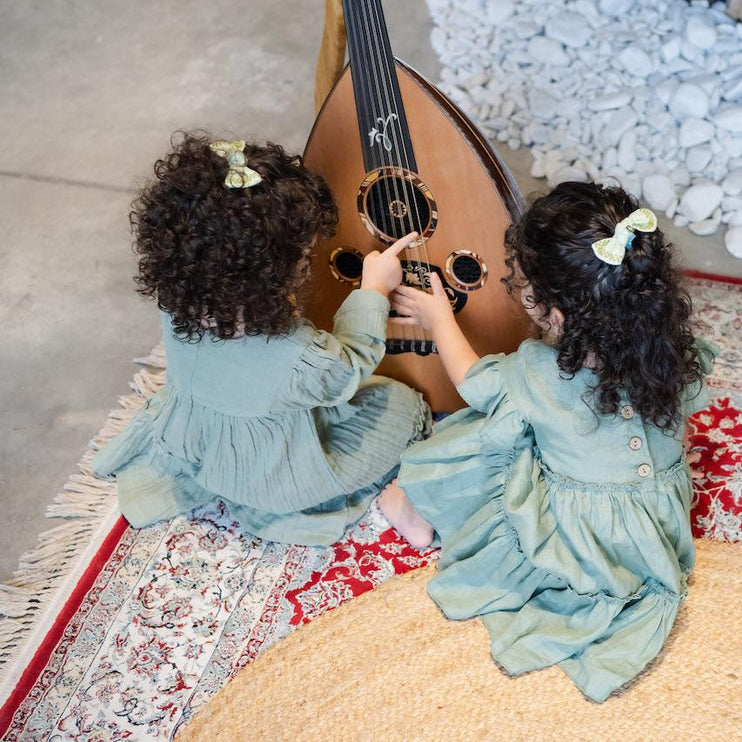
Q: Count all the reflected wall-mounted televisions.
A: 0